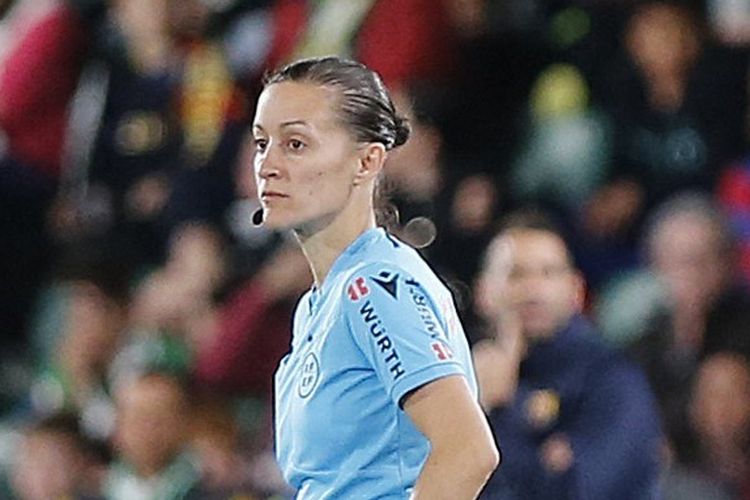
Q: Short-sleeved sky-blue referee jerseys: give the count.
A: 1